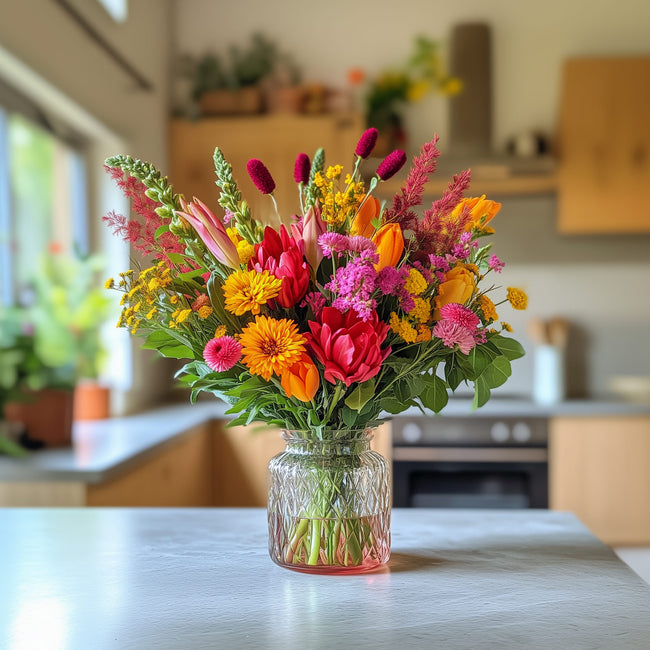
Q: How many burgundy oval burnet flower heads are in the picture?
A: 4